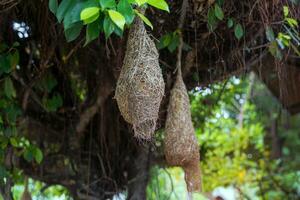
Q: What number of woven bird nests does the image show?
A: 2